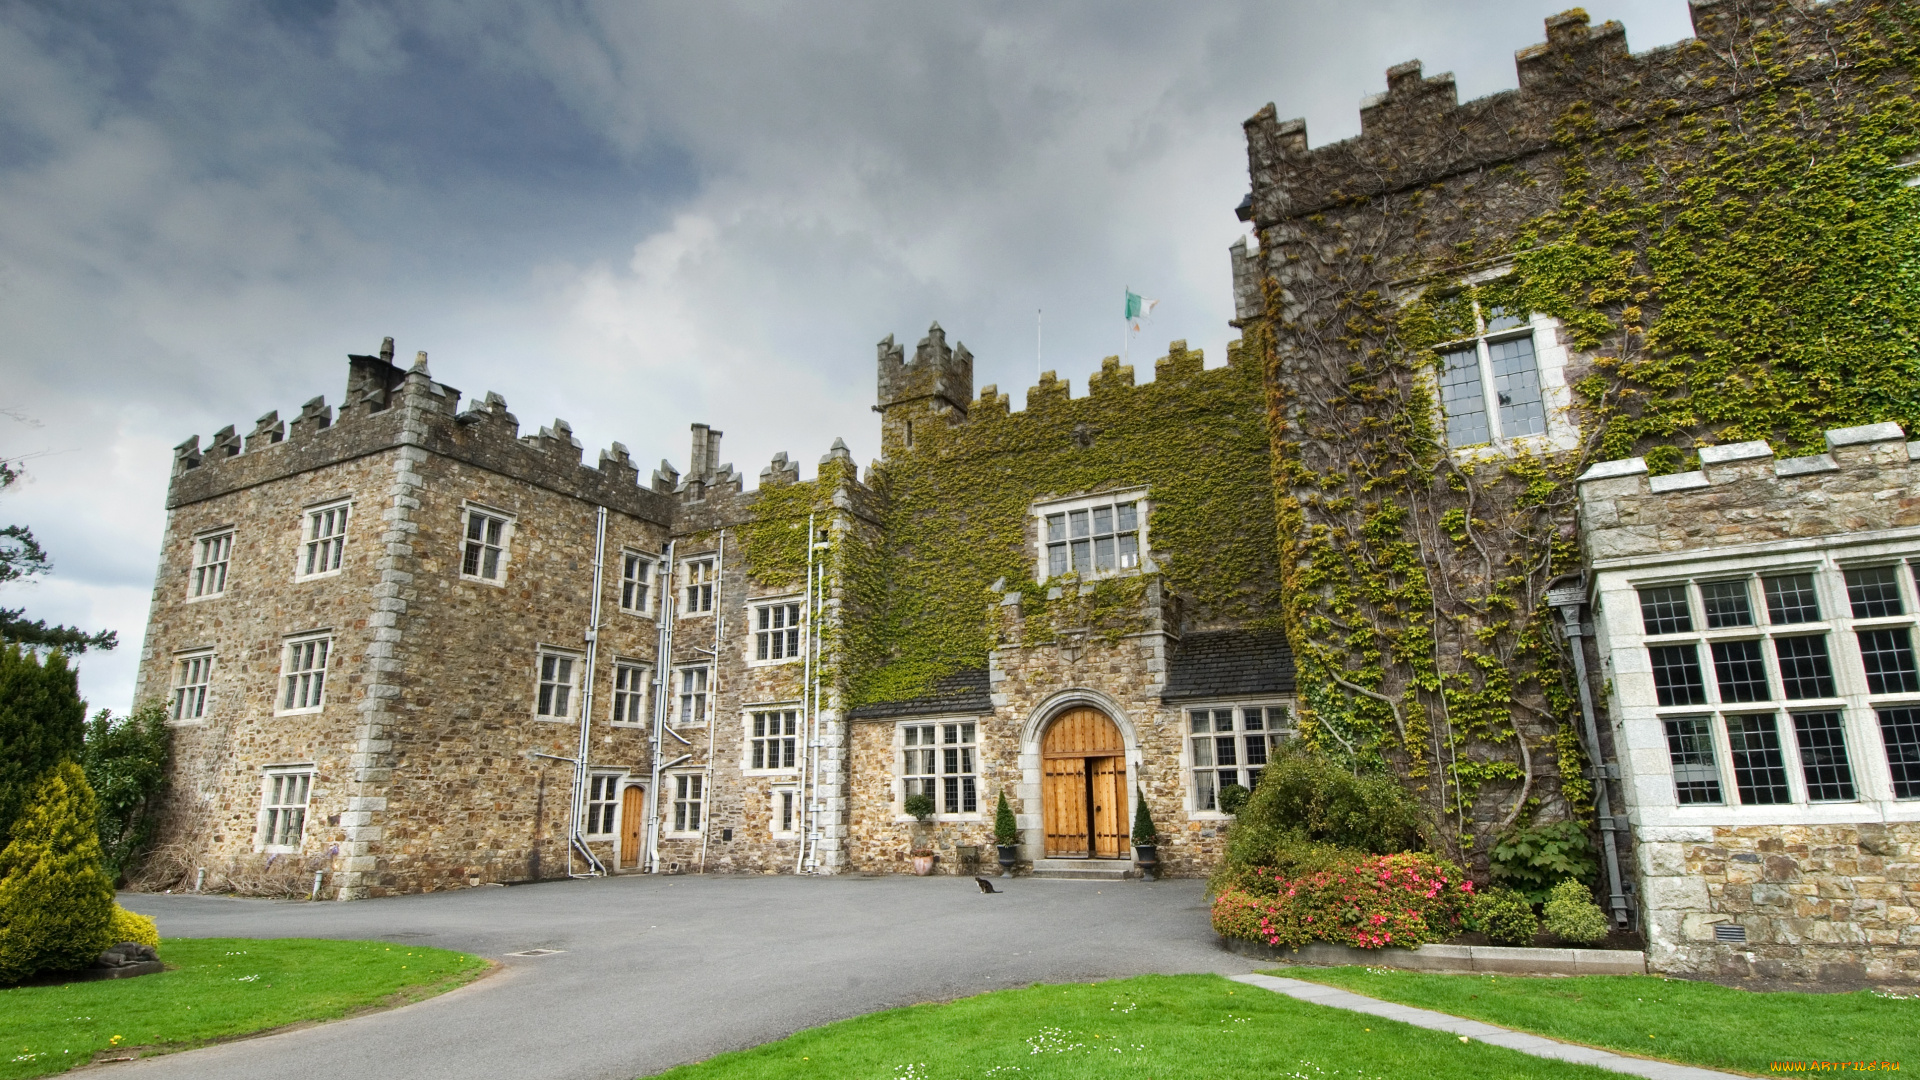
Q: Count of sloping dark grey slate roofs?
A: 2